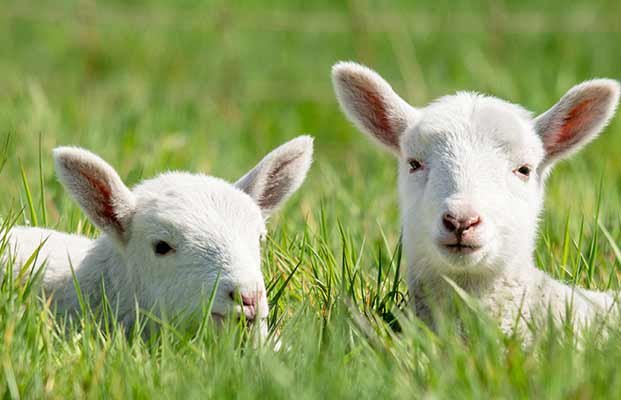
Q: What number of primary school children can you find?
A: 0